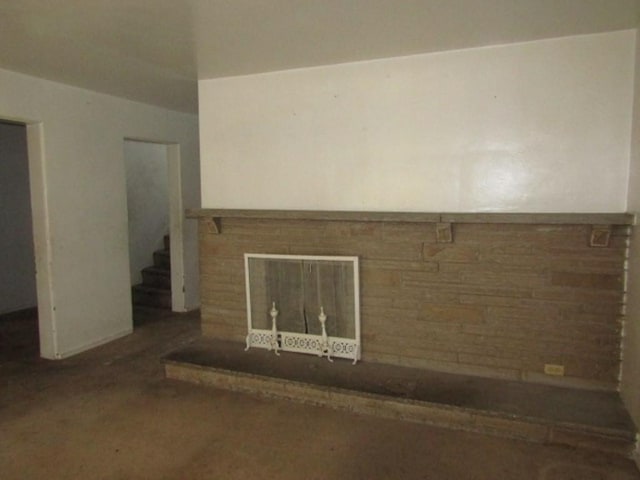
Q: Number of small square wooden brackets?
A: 3